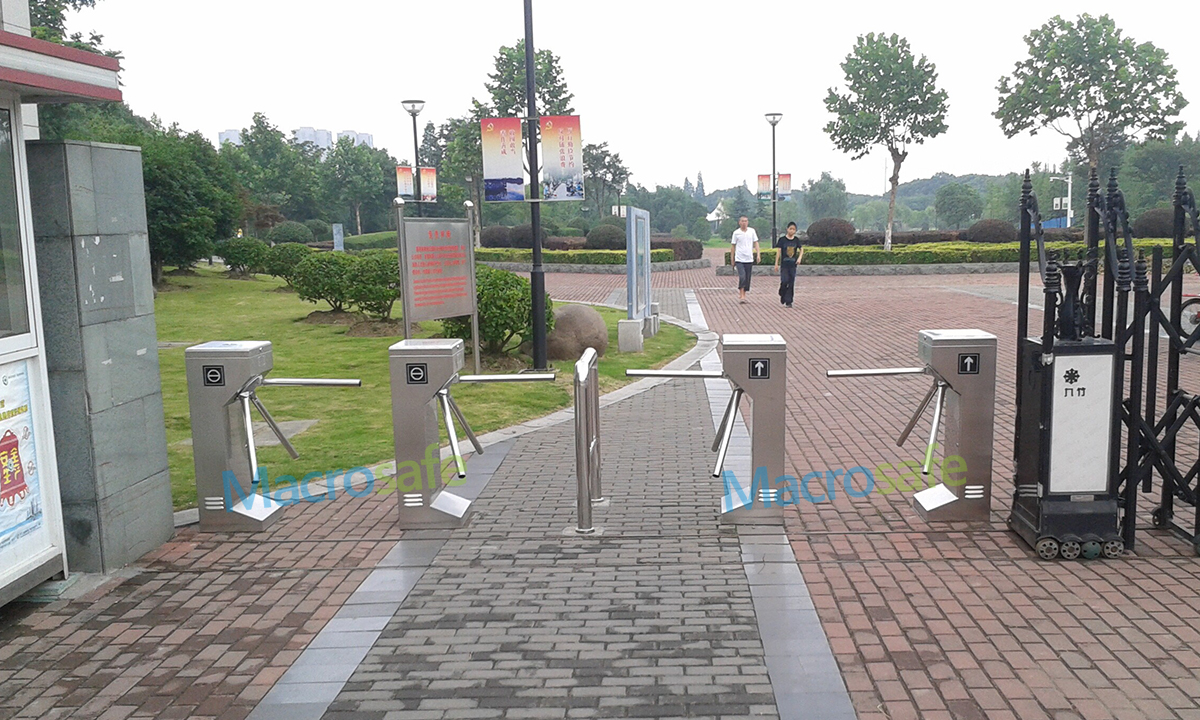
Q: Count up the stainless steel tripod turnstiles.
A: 4